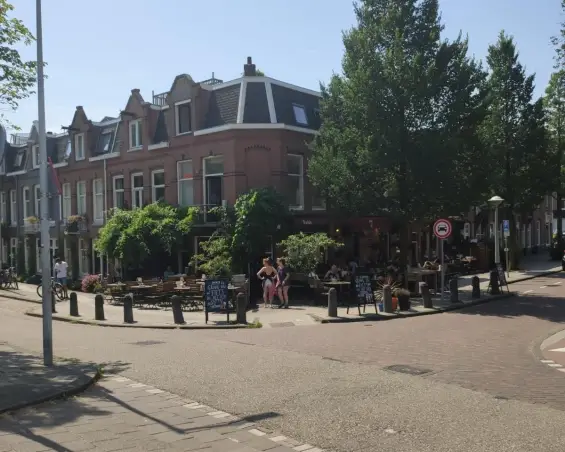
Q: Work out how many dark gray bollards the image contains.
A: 12